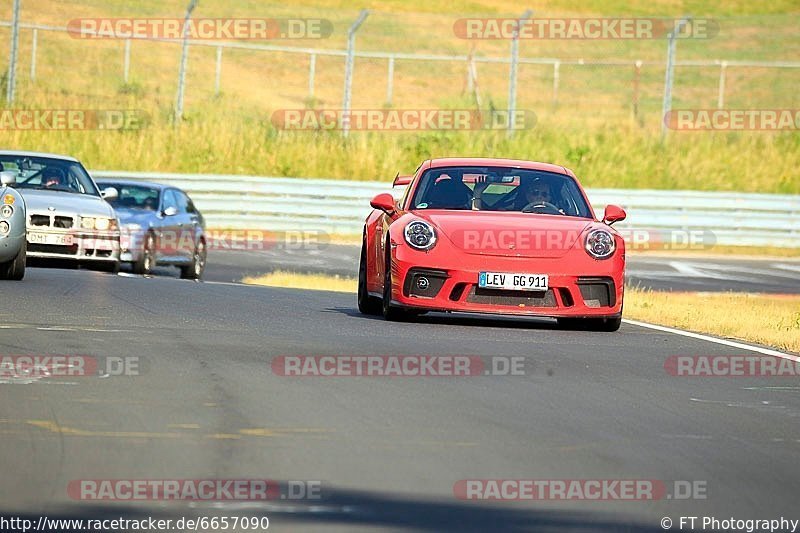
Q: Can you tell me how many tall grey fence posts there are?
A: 5